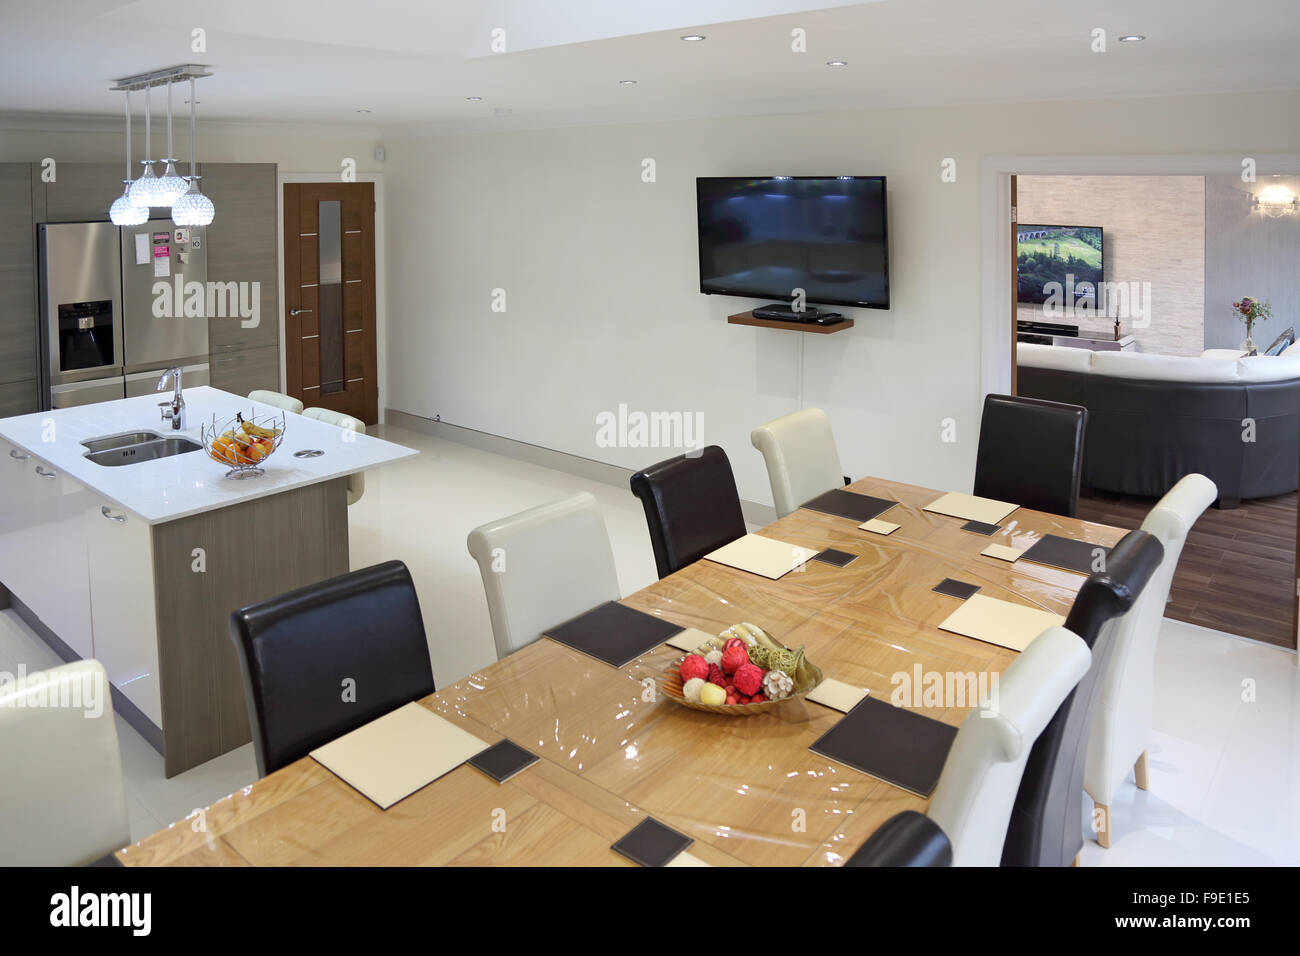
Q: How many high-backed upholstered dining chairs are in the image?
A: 10